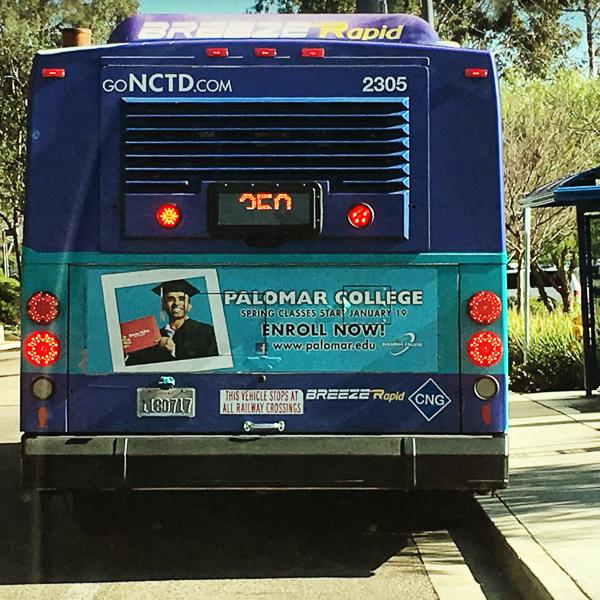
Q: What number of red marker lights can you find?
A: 5